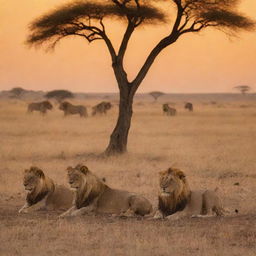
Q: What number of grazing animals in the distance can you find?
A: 5